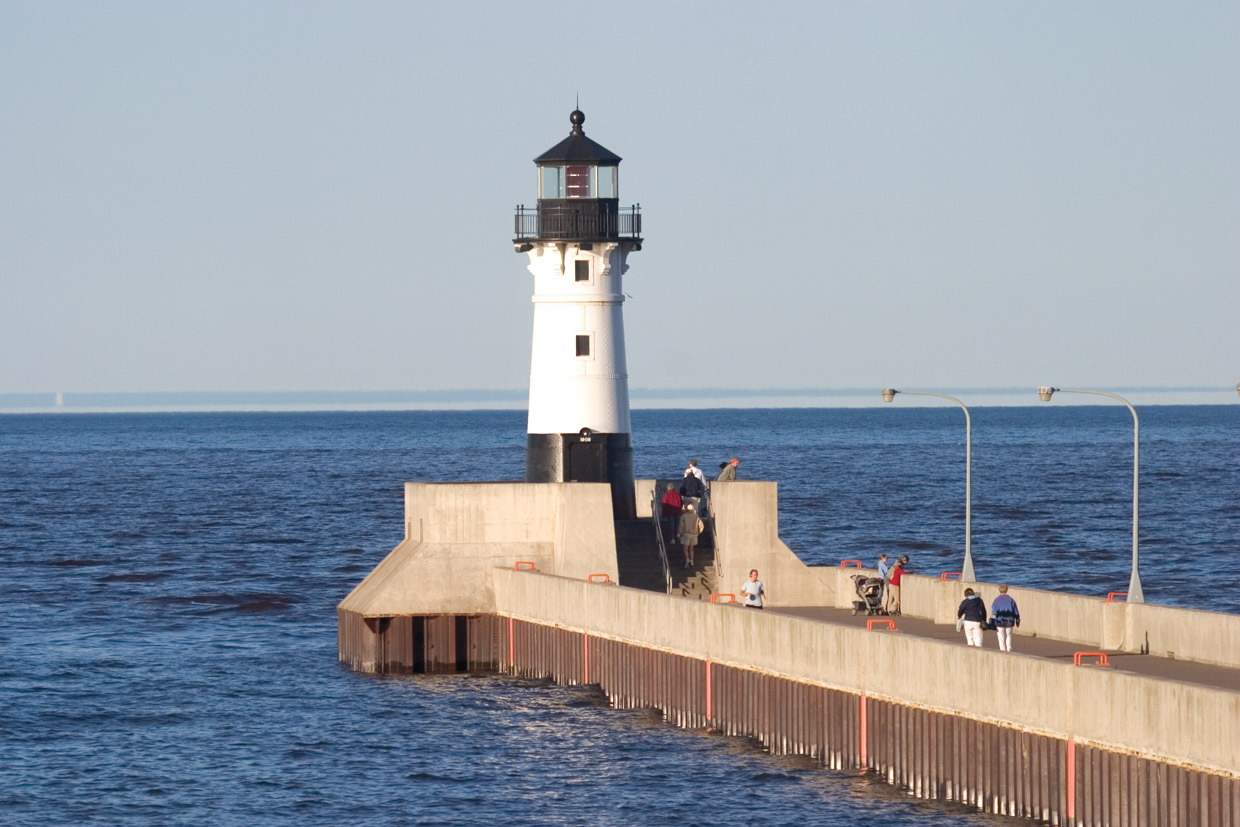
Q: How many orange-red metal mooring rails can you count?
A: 8